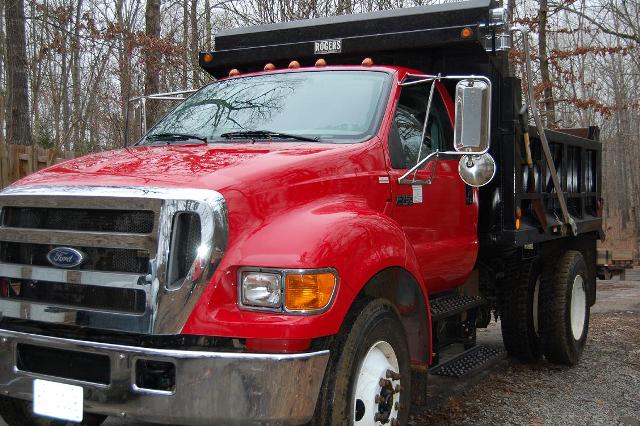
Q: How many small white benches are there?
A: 0